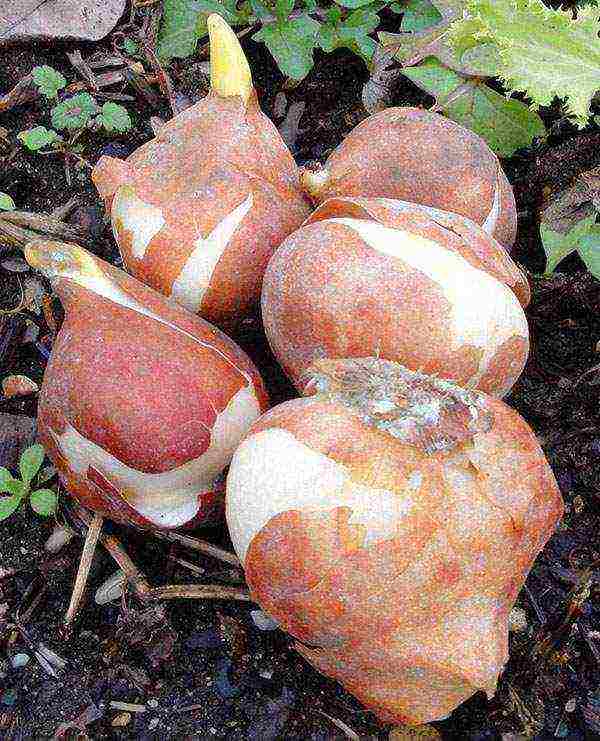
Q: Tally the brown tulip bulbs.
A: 5